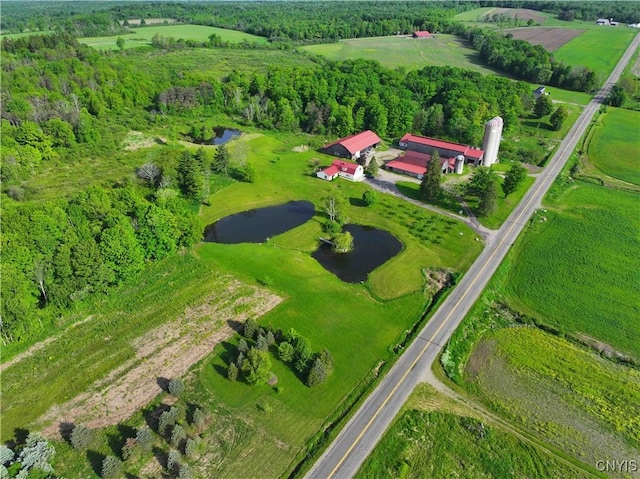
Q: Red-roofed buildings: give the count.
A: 5